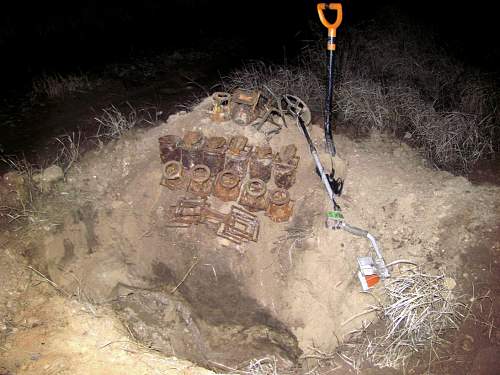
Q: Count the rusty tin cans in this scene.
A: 11